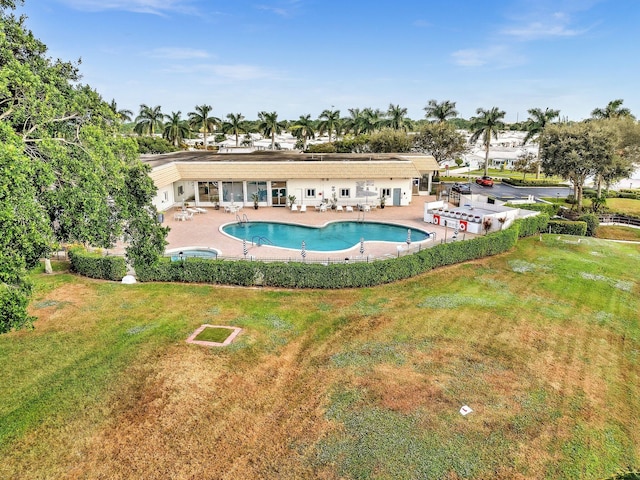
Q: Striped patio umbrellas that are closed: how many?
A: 5